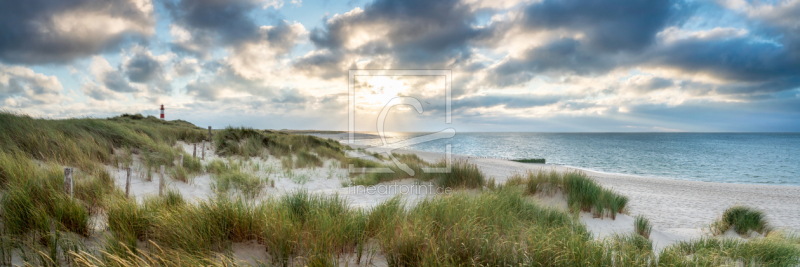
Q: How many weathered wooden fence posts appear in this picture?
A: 7